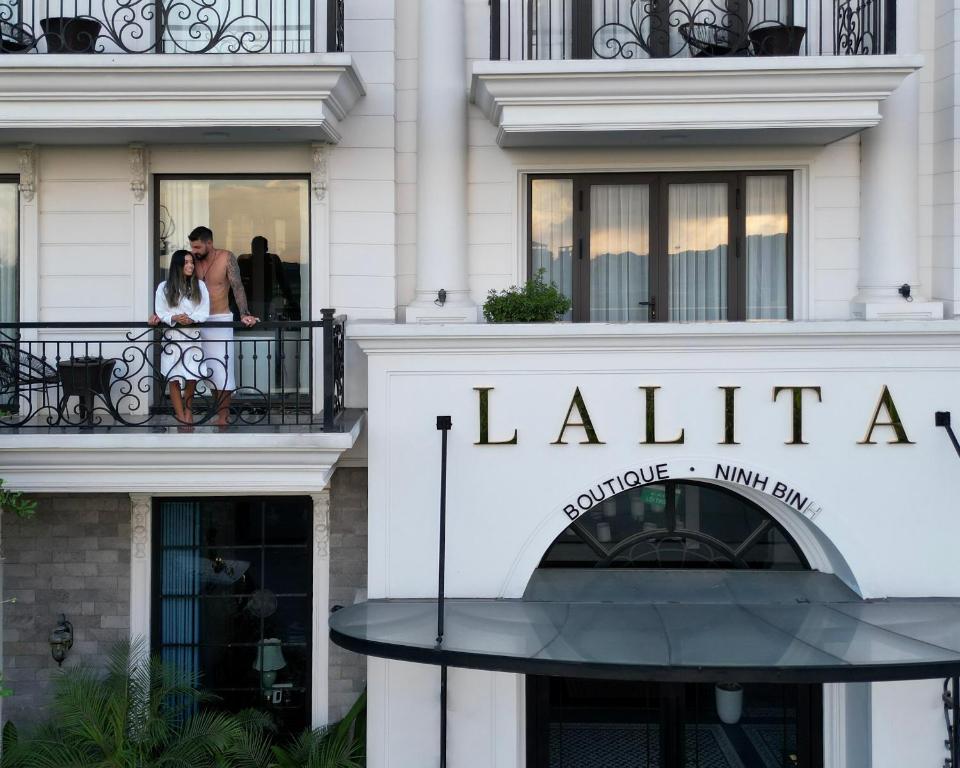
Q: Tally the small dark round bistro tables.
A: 3